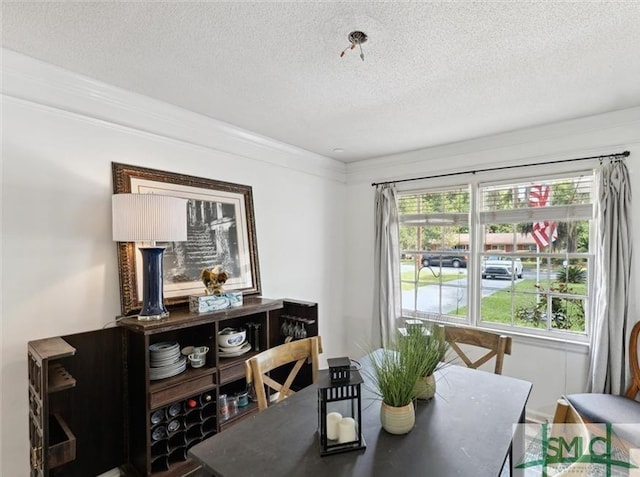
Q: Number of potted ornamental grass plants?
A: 2